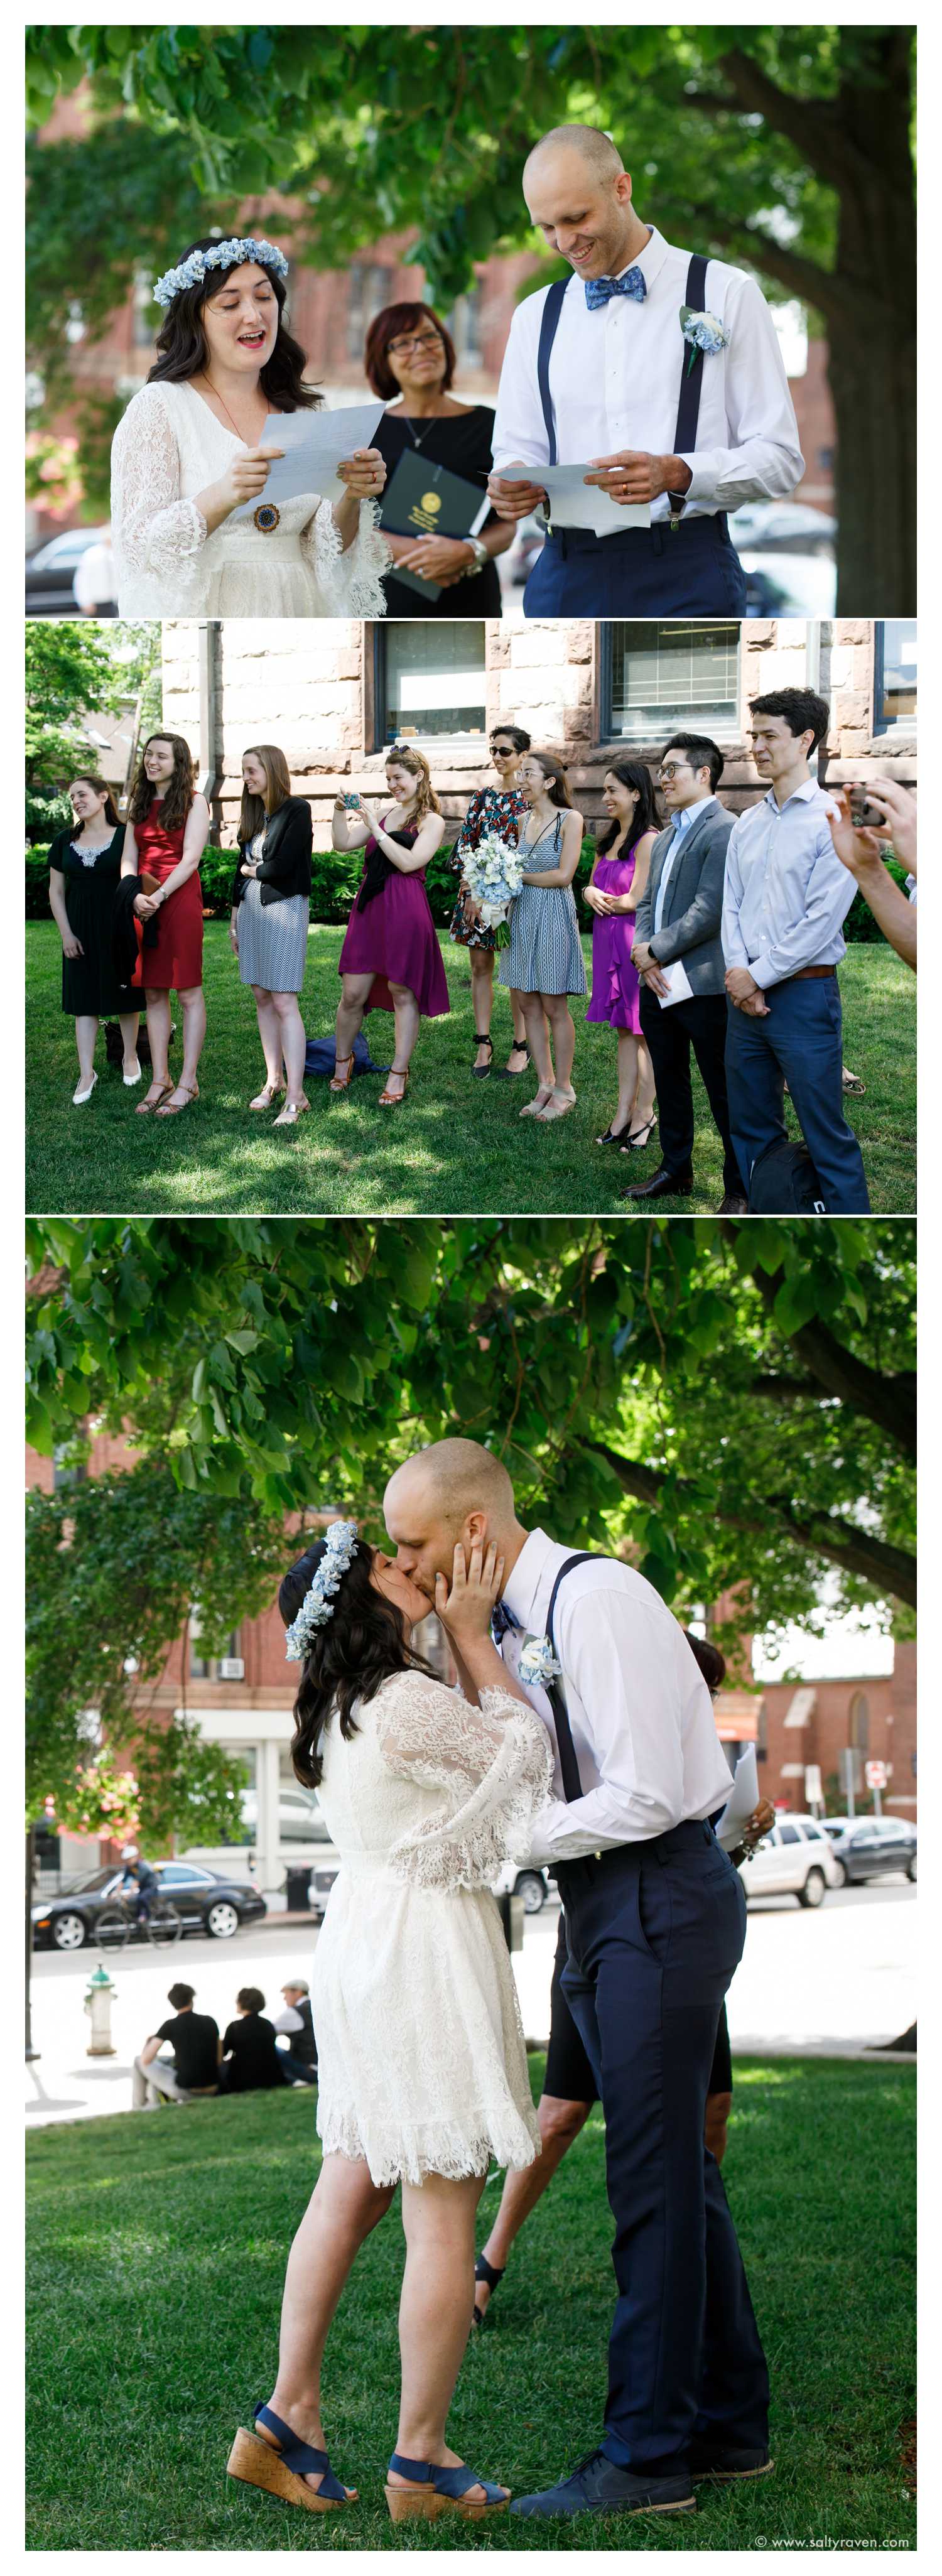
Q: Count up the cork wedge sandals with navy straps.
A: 2